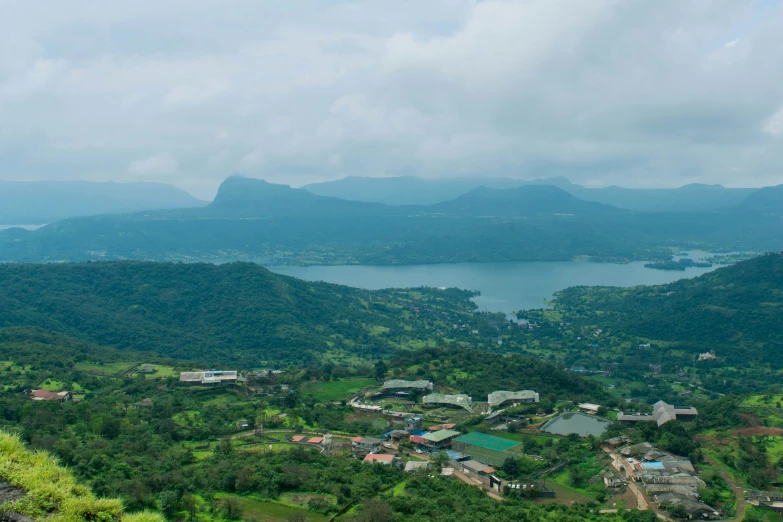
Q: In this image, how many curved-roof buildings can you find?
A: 3